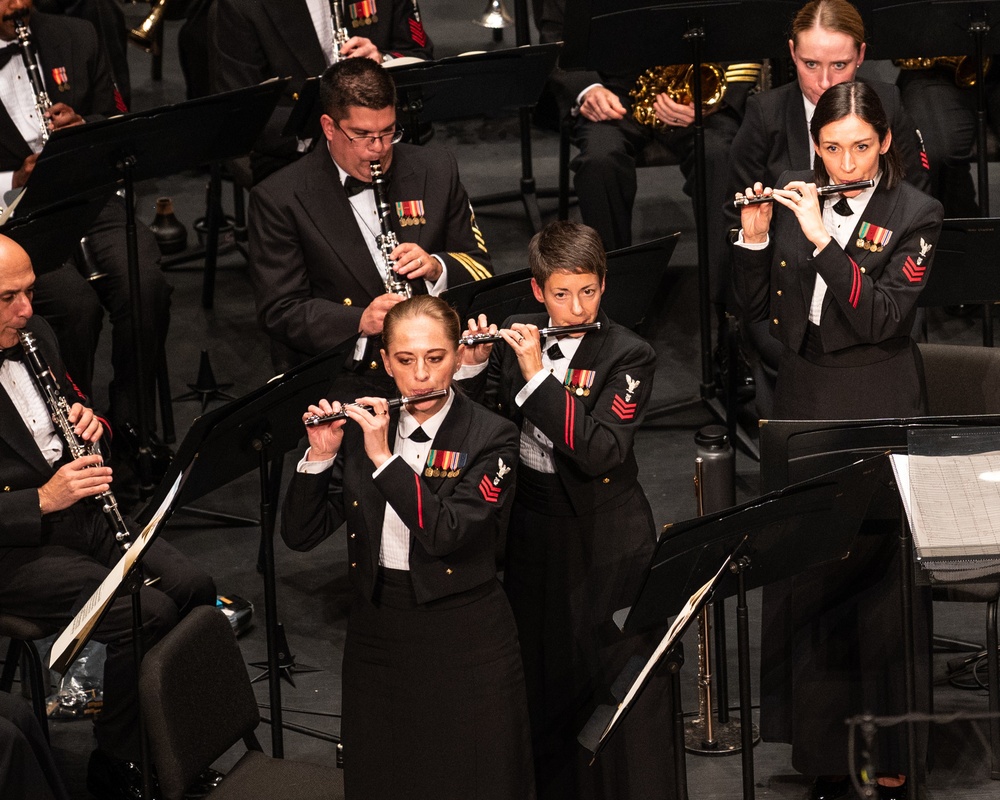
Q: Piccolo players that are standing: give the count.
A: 3